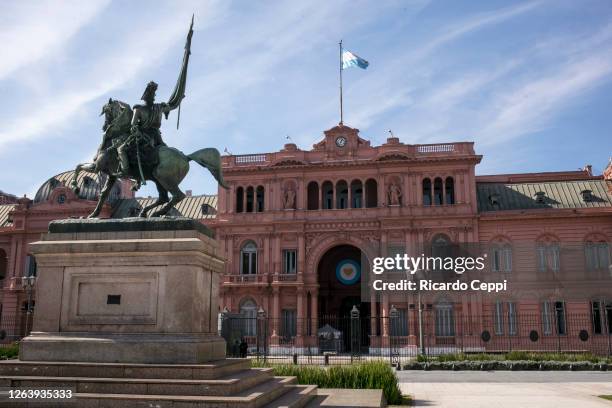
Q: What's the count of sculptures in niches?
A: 2